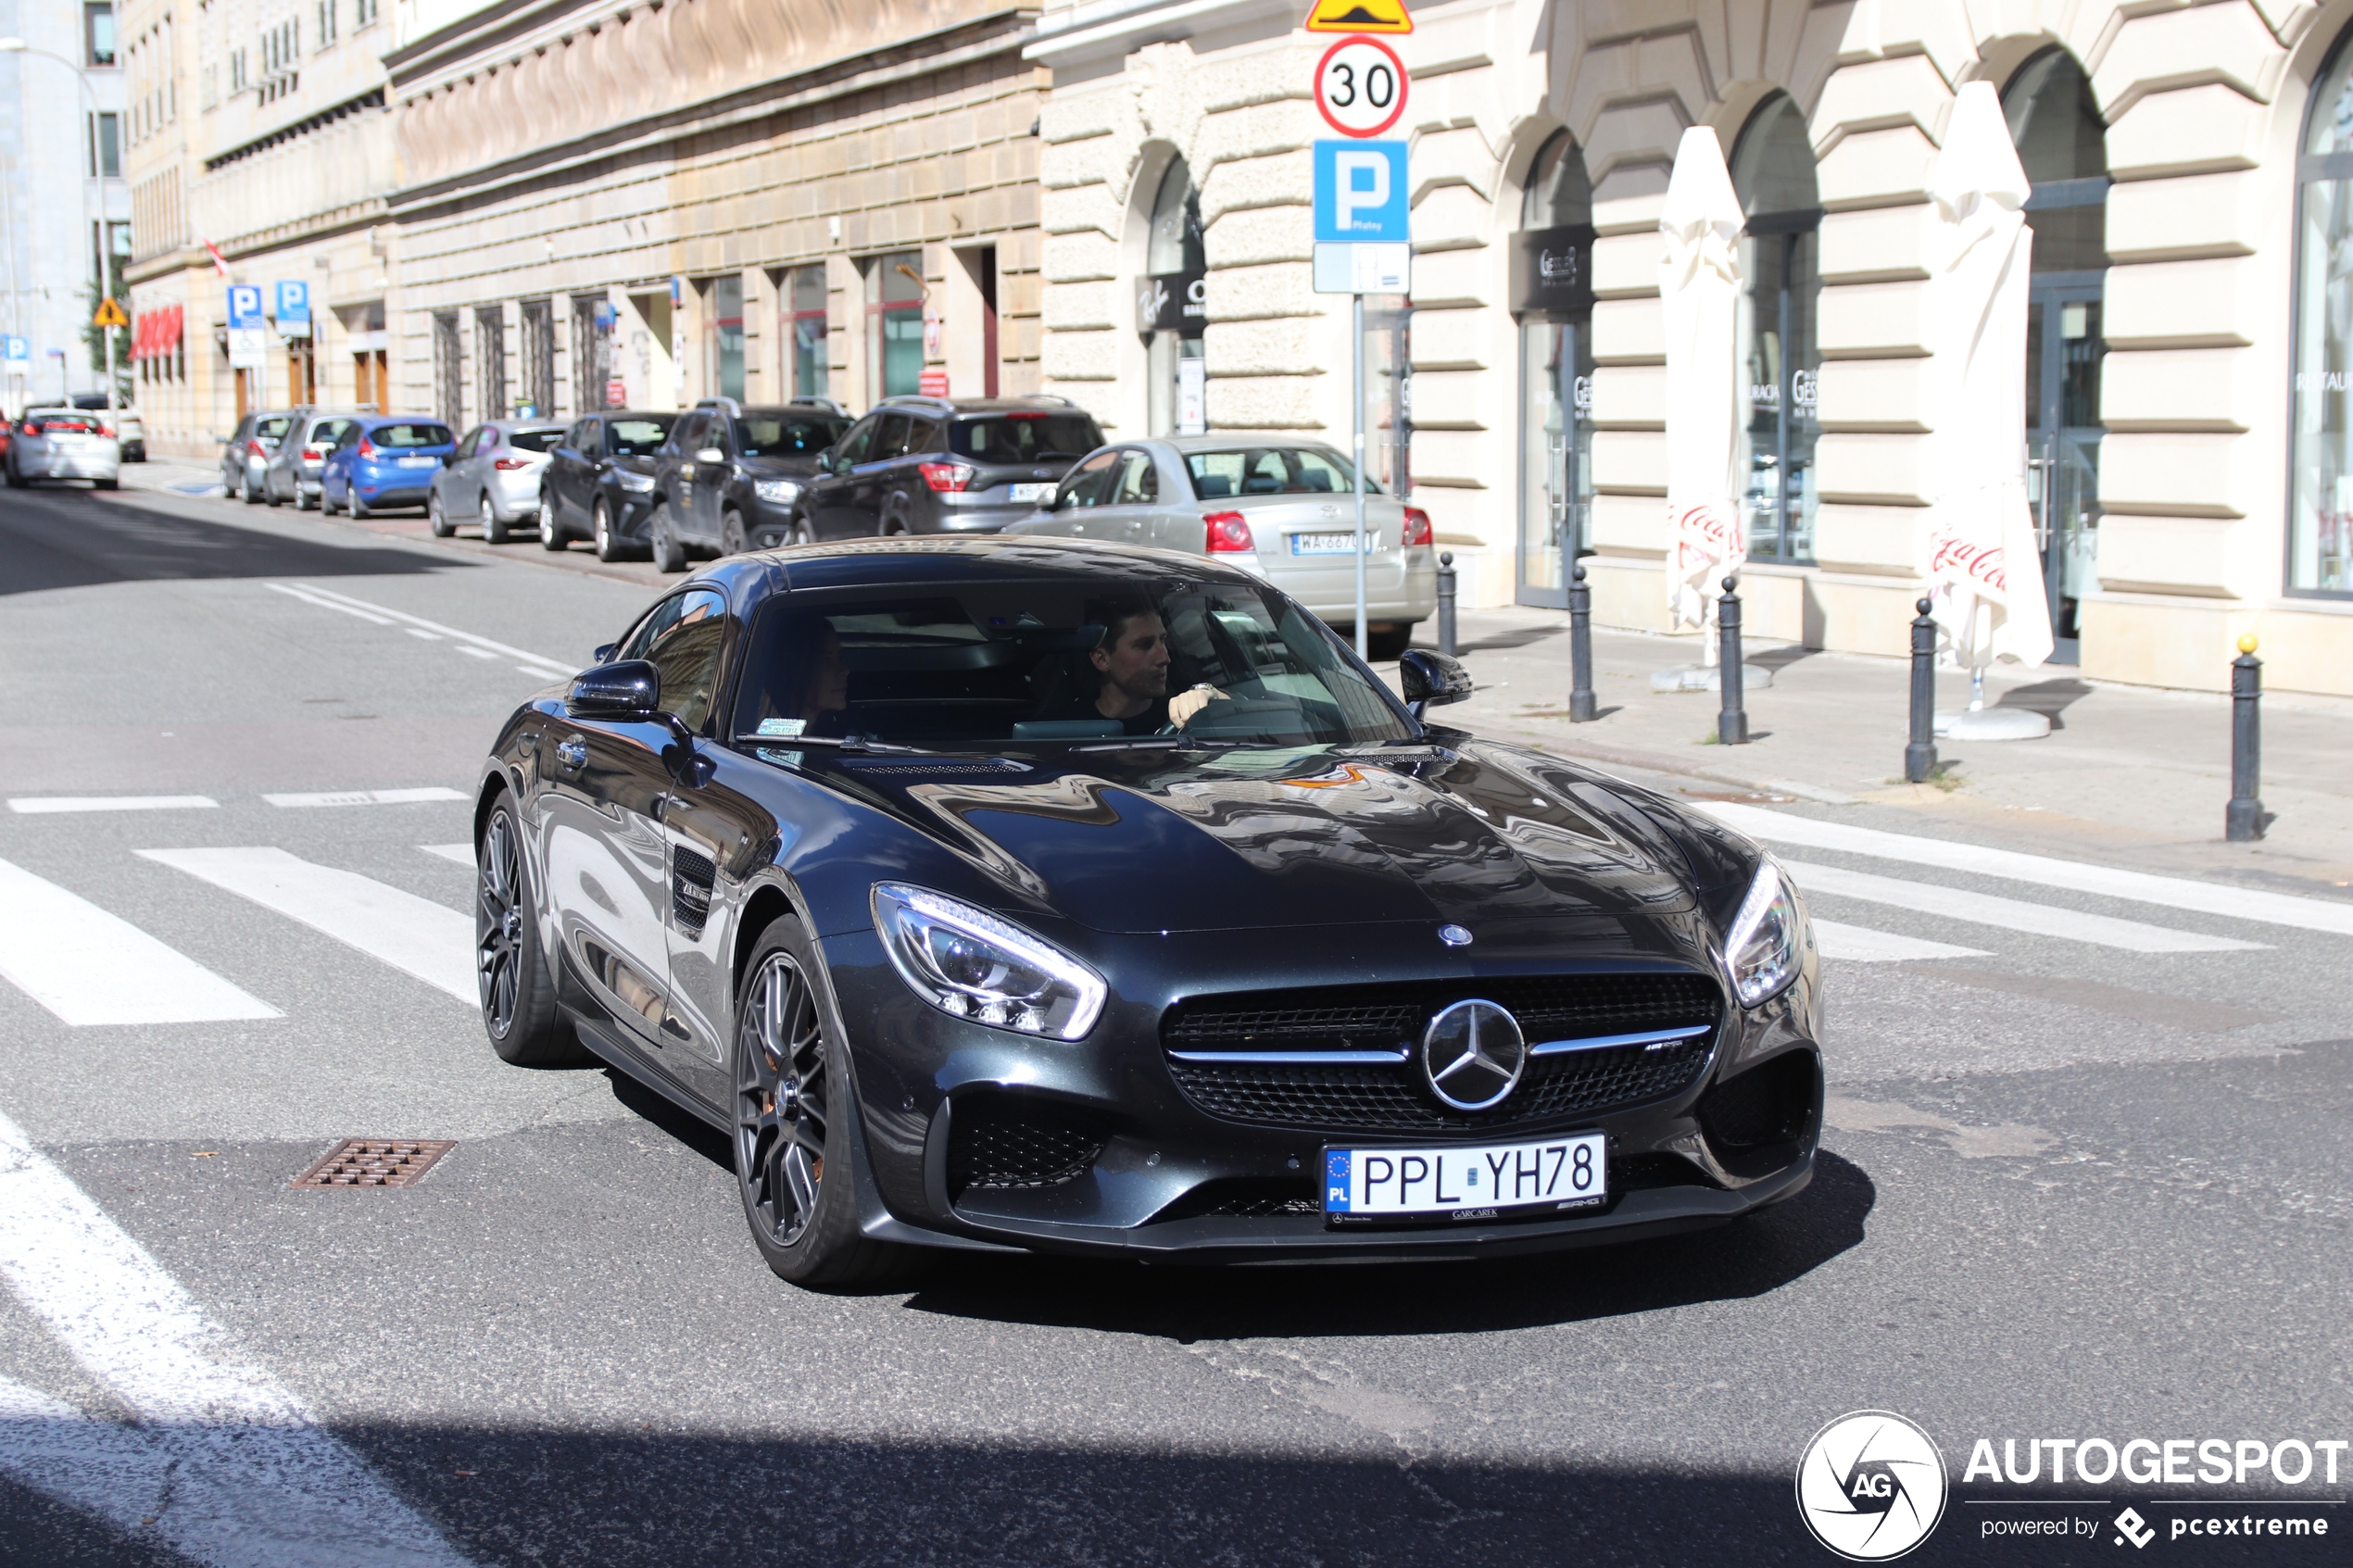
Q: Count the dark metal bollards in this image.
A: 5